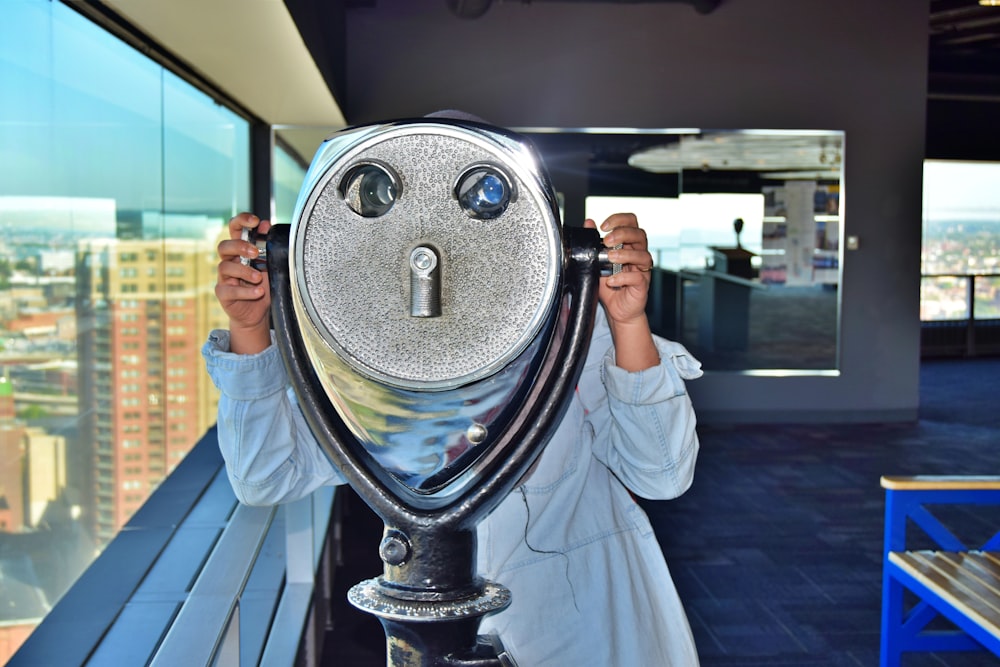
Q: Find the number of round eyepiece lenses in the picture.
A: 2